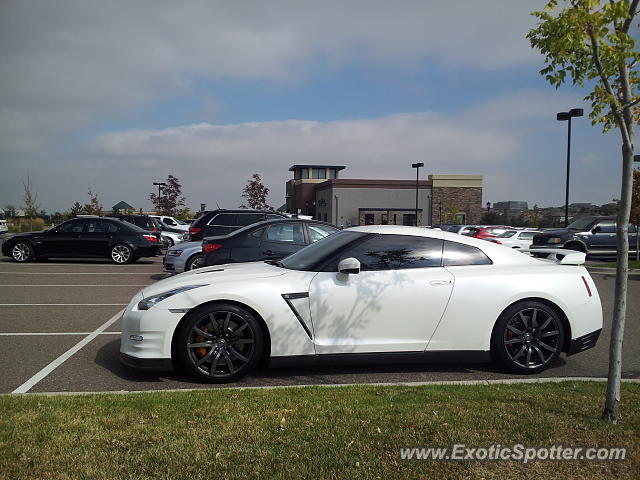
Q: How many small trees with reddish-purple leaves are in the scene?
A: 2